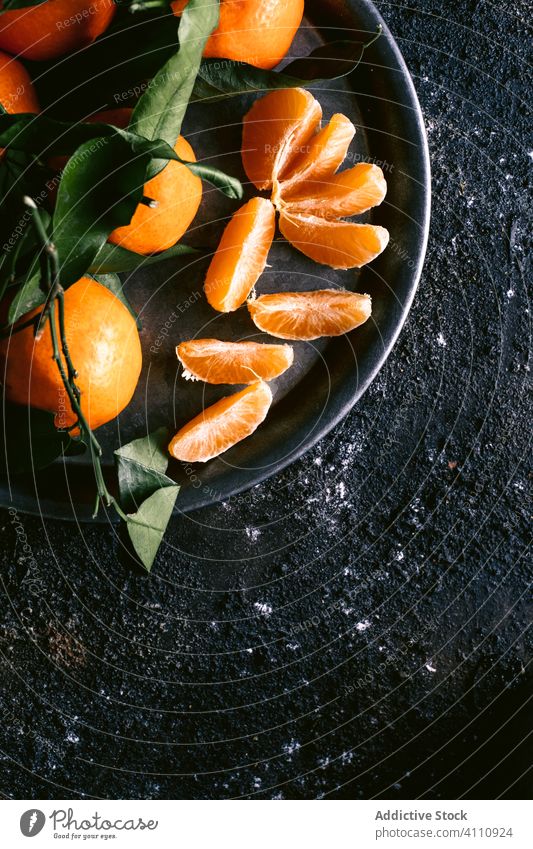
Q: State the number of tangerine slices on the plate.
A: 8